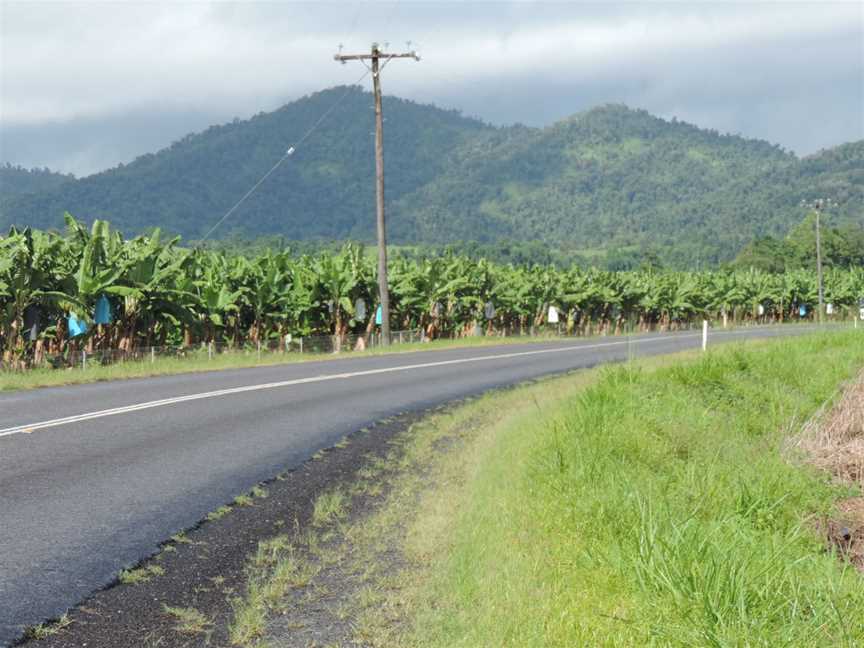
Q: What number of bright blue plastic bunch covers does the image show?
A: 4